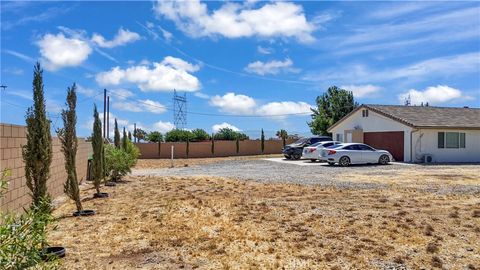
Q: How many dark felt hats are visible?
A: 0